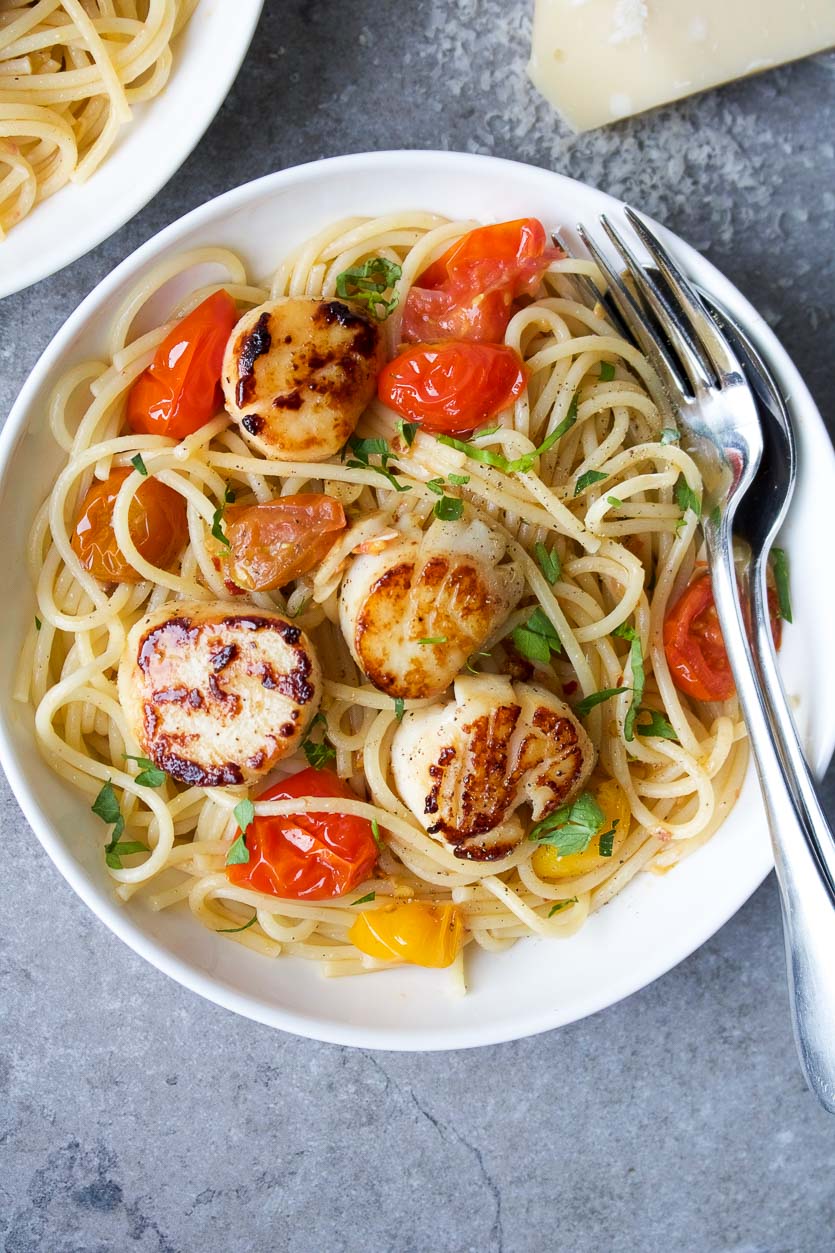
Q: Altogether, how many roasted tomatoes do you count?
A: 9